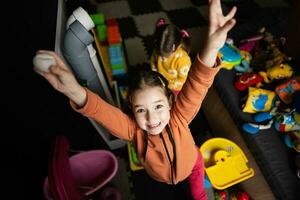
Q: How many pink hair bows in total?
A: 2